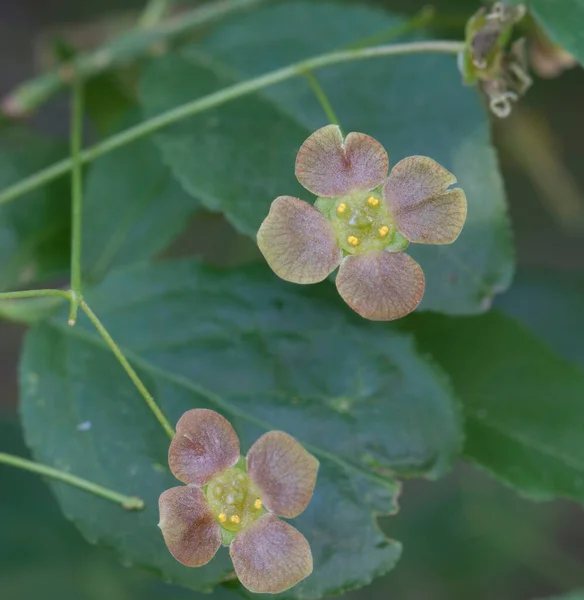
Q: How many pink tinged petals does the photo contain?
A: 8